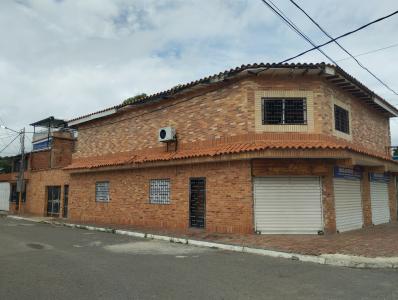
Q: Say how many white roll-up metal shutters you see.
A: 3